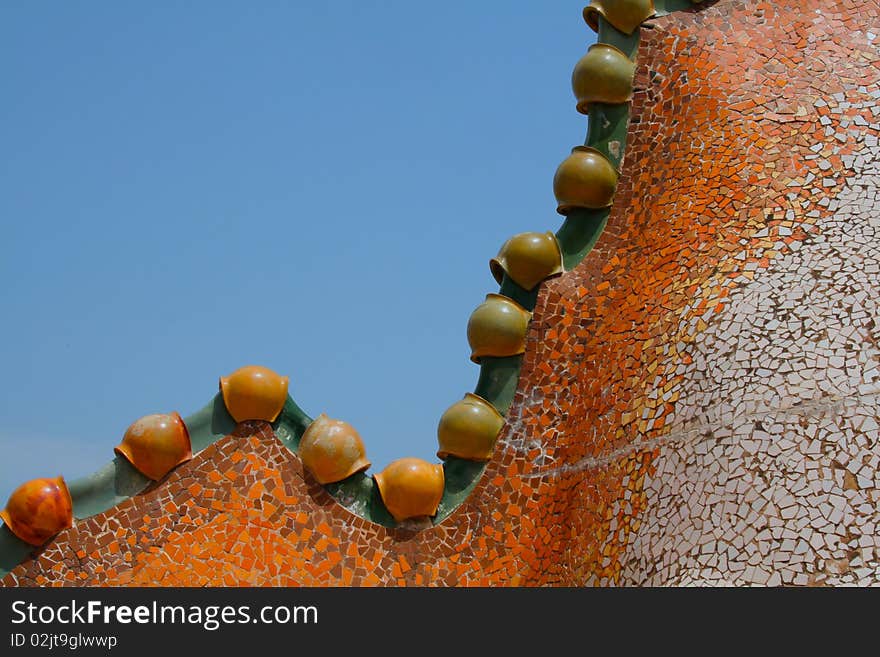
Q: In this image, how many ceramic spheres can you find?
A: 11